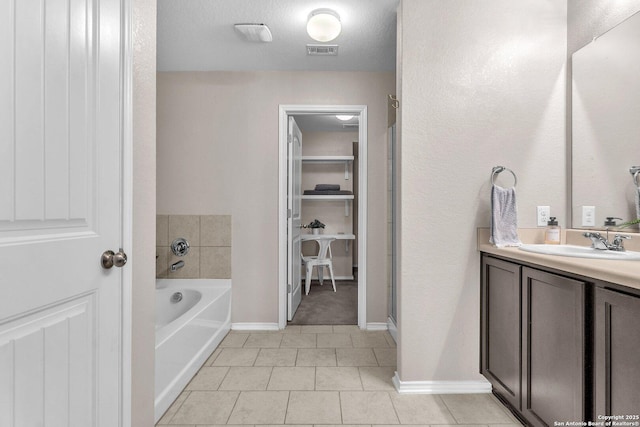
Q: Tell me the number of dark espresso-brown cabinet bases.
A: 1